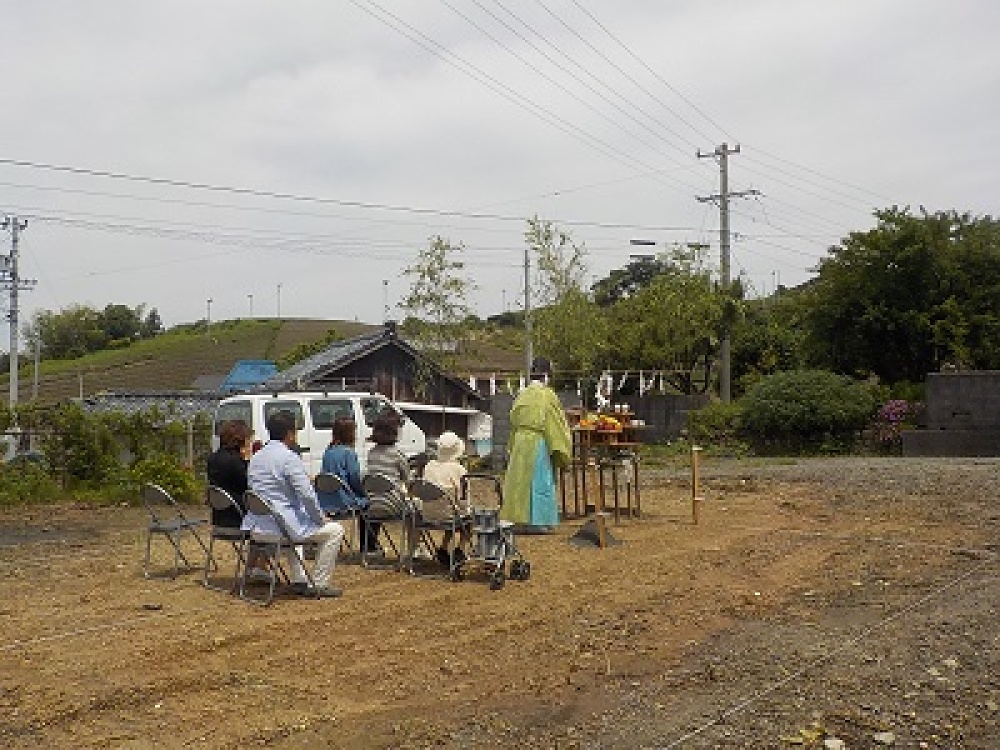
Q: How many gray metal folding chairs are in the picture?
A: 6